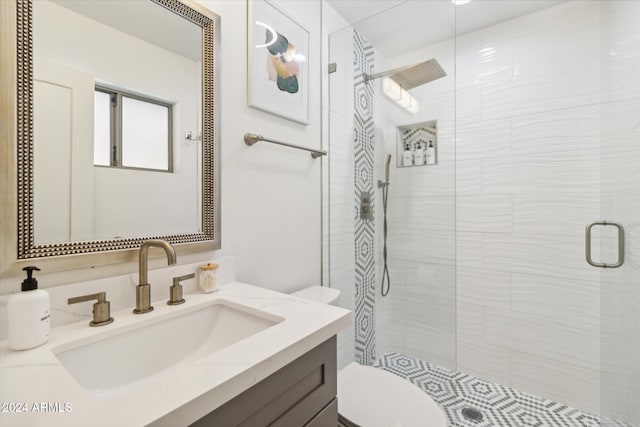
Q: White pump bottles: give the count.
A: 4